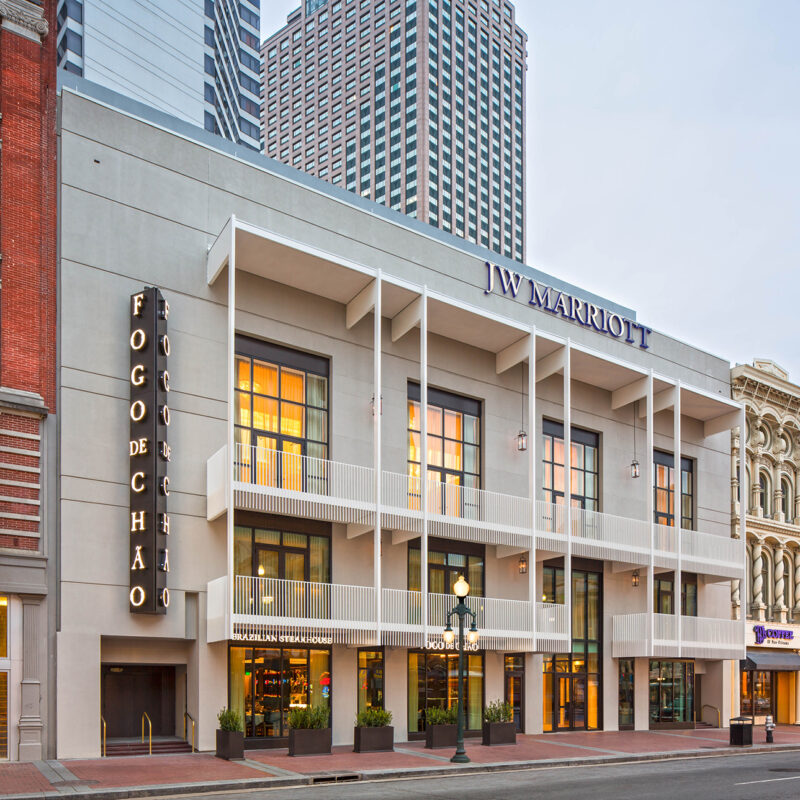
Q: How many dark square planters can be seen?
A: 5